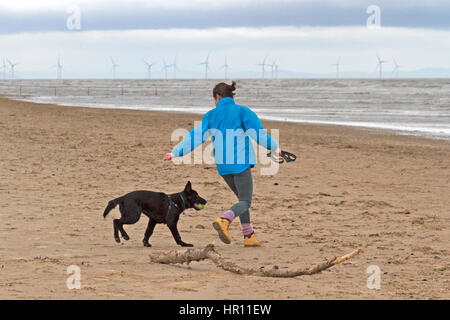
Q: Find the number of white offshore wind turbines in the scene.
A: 15